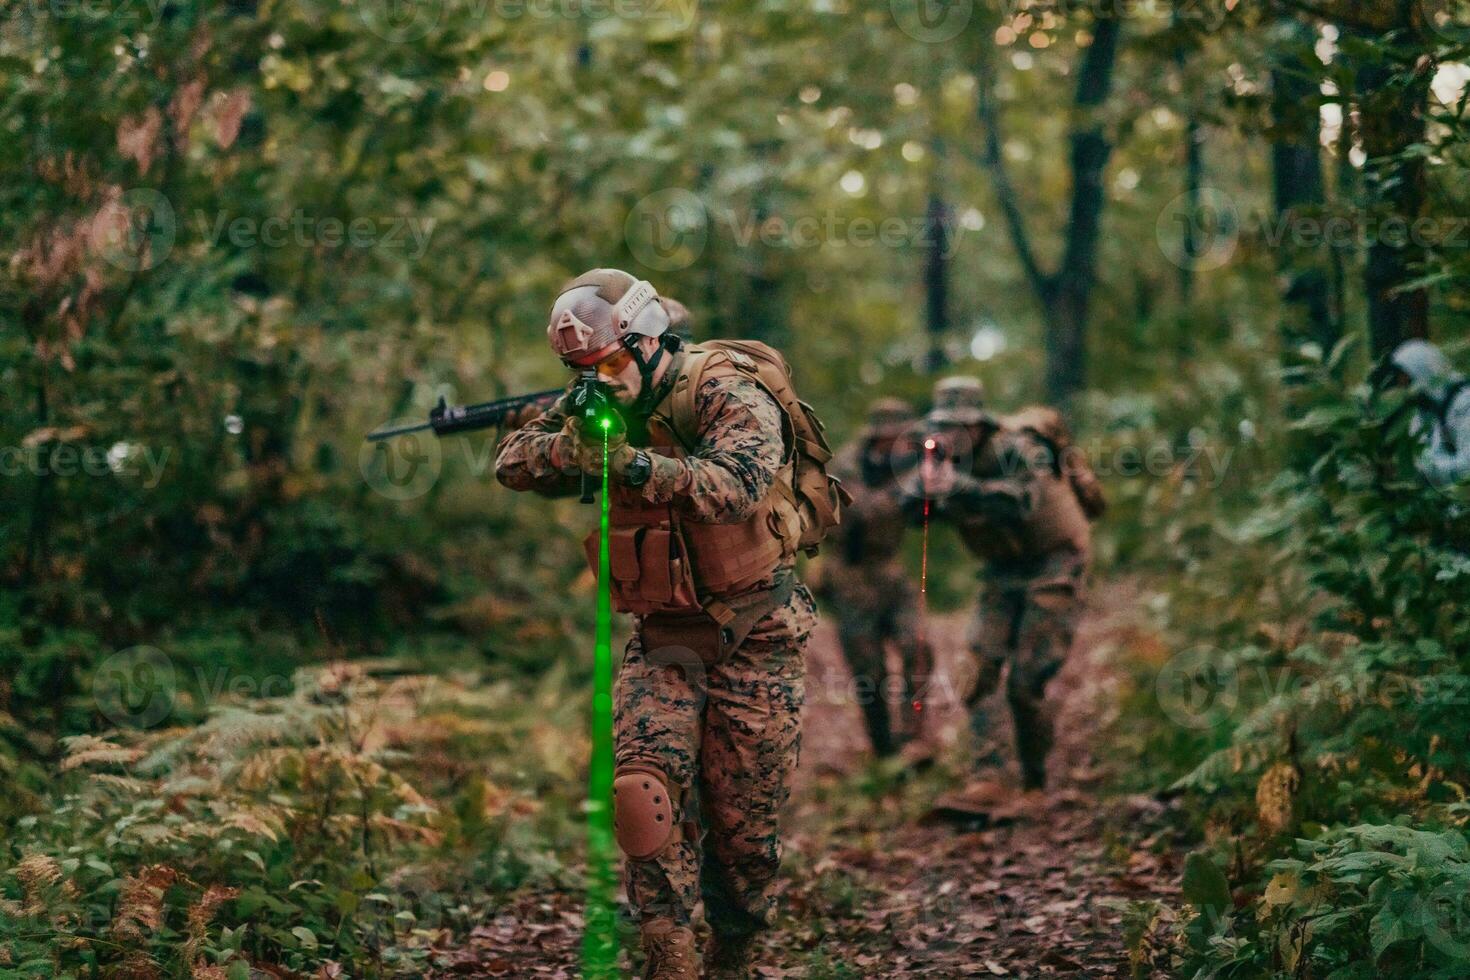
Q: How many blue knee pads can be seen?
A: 0